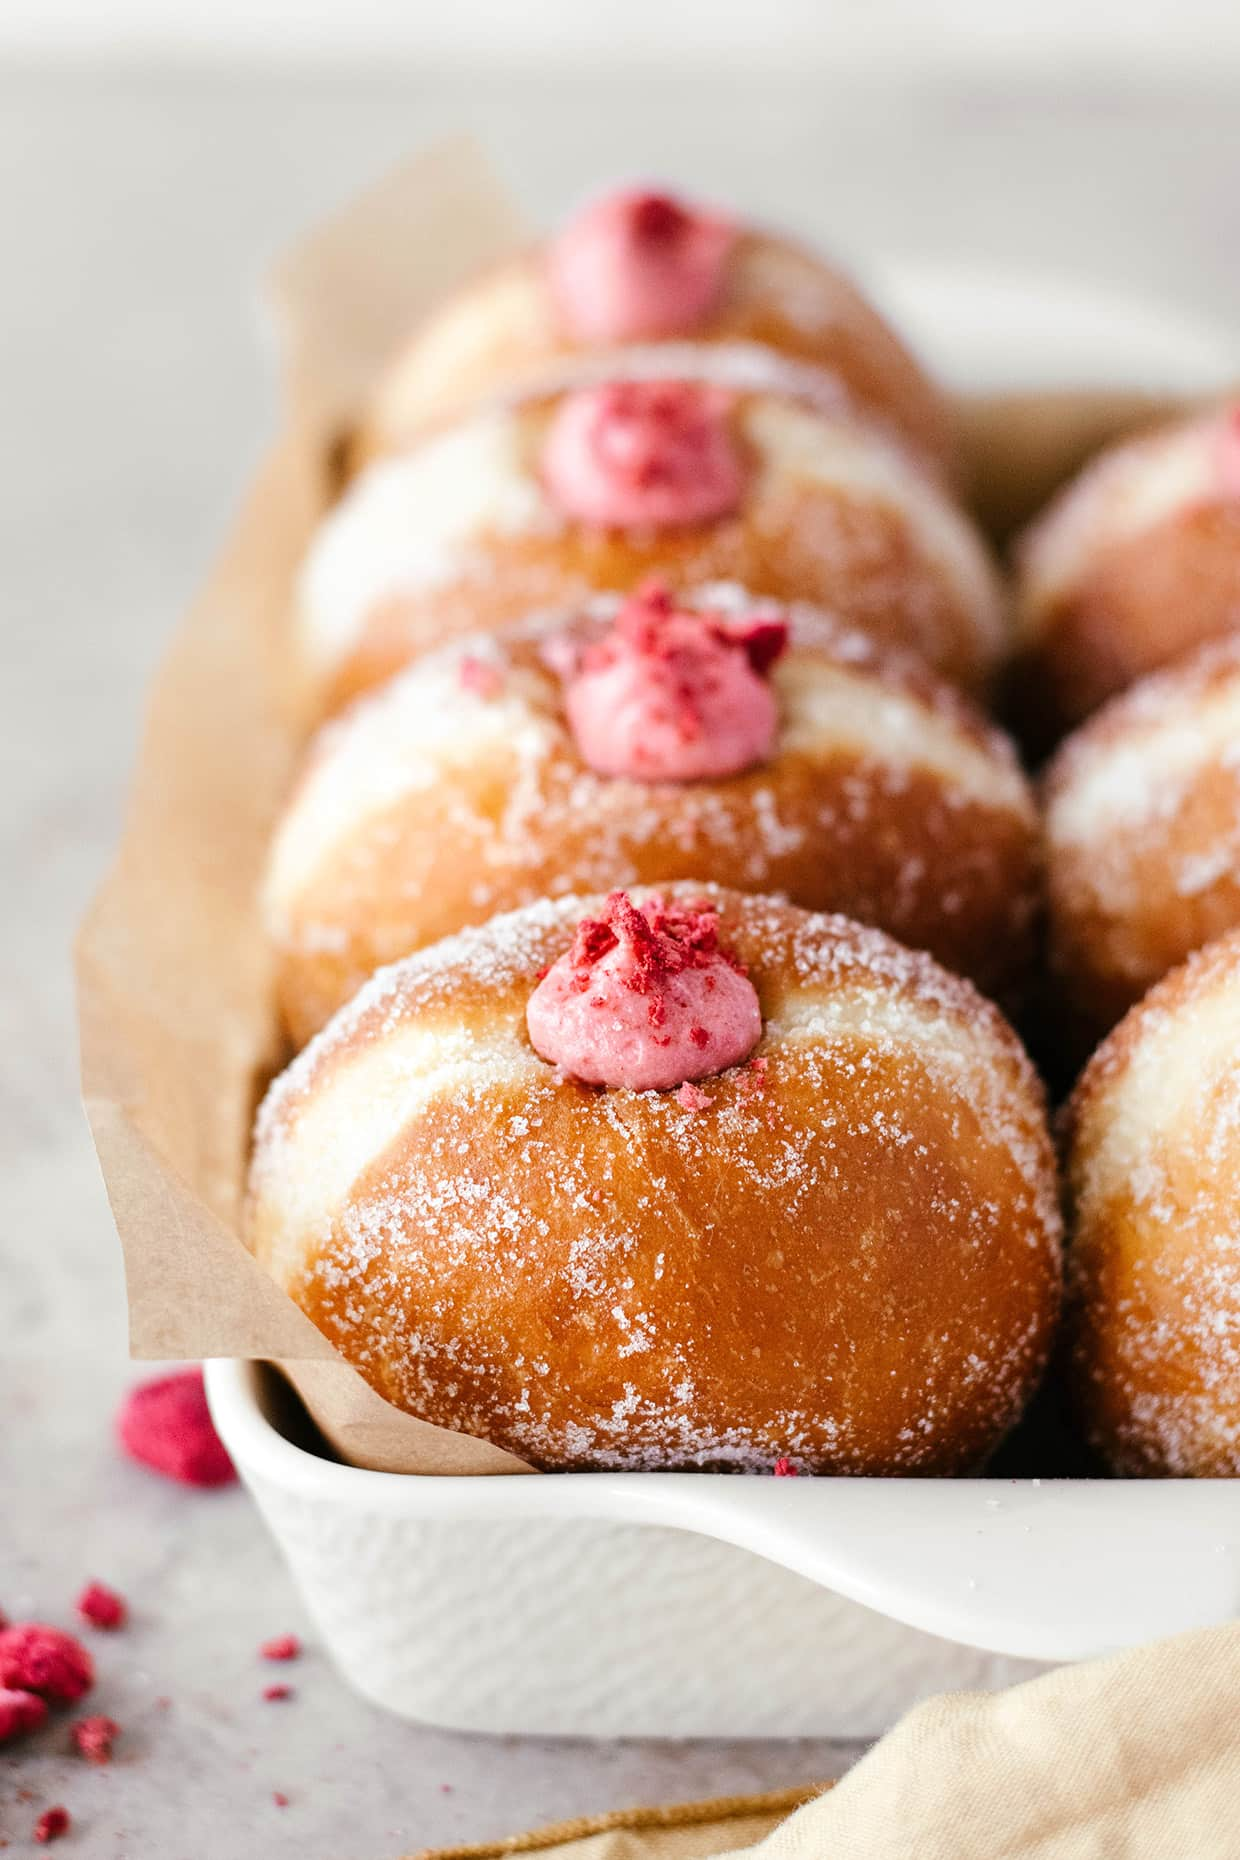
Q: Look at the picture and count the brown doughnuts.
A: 7